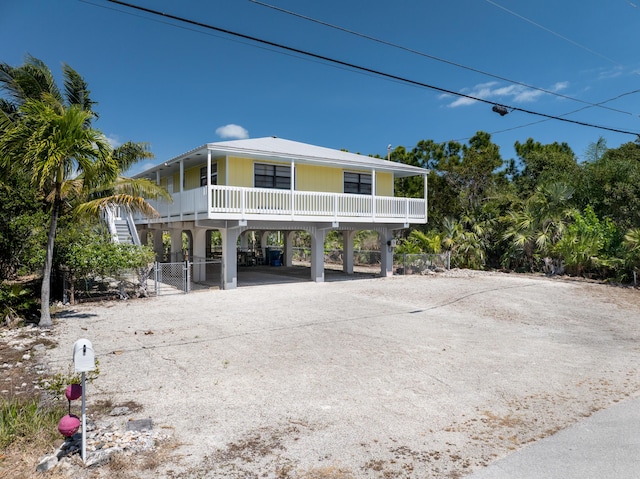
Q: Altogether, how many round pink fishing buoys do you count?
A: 2